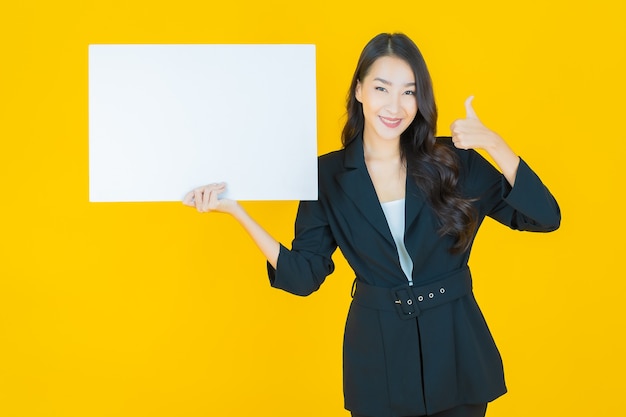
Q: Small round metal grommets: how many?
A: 4